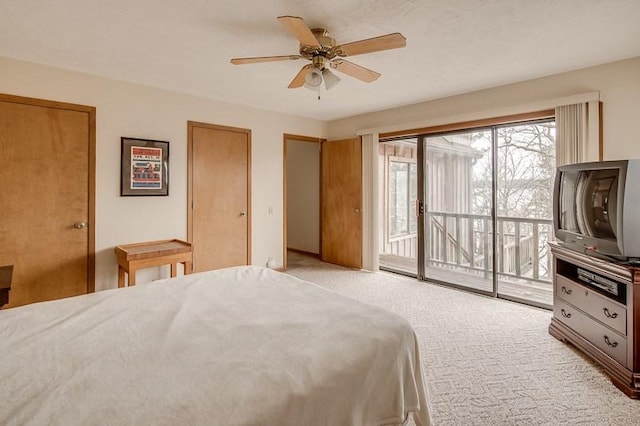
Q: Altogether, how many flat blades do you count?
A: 5